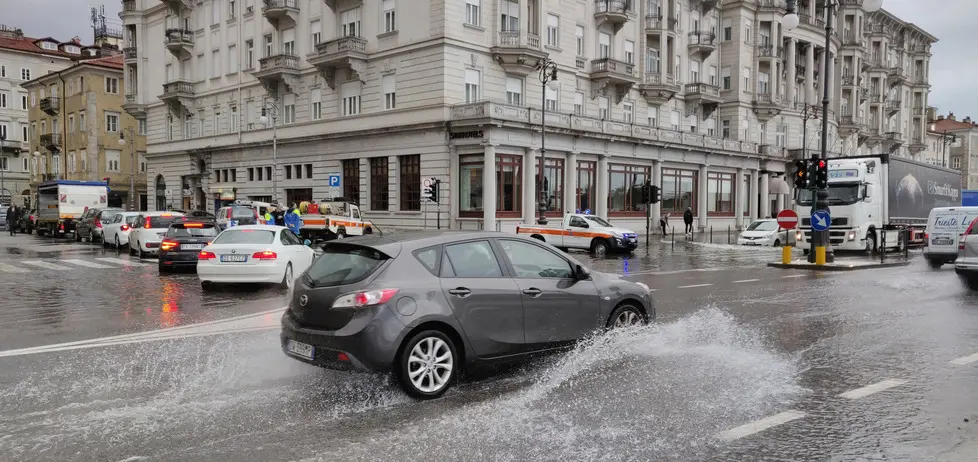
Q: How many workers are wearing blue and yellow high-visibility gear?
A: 2